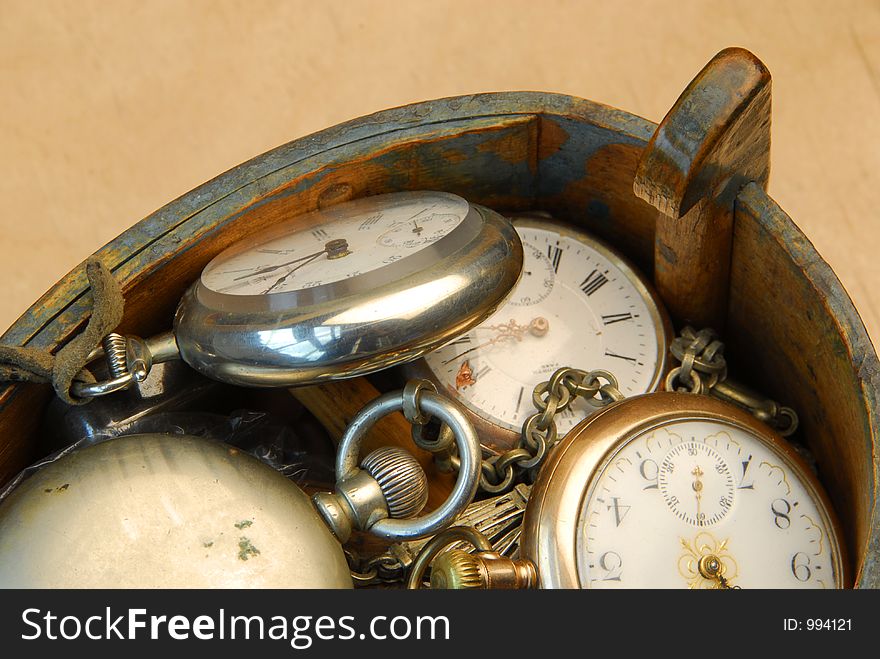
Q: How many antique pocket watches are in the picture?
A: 4